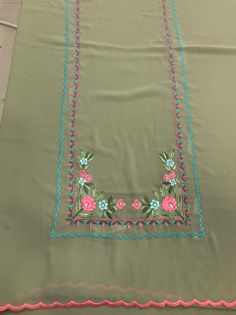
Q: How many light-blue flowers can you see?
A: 6